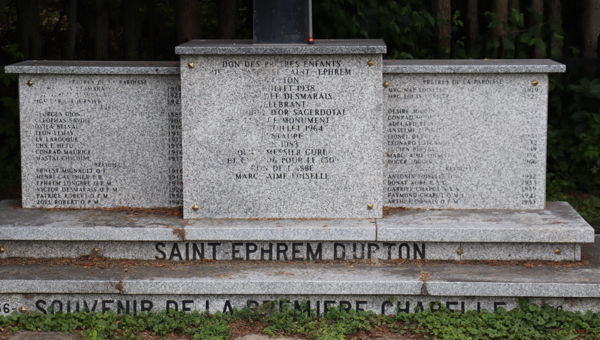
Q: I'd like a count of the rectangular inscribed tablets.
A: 3